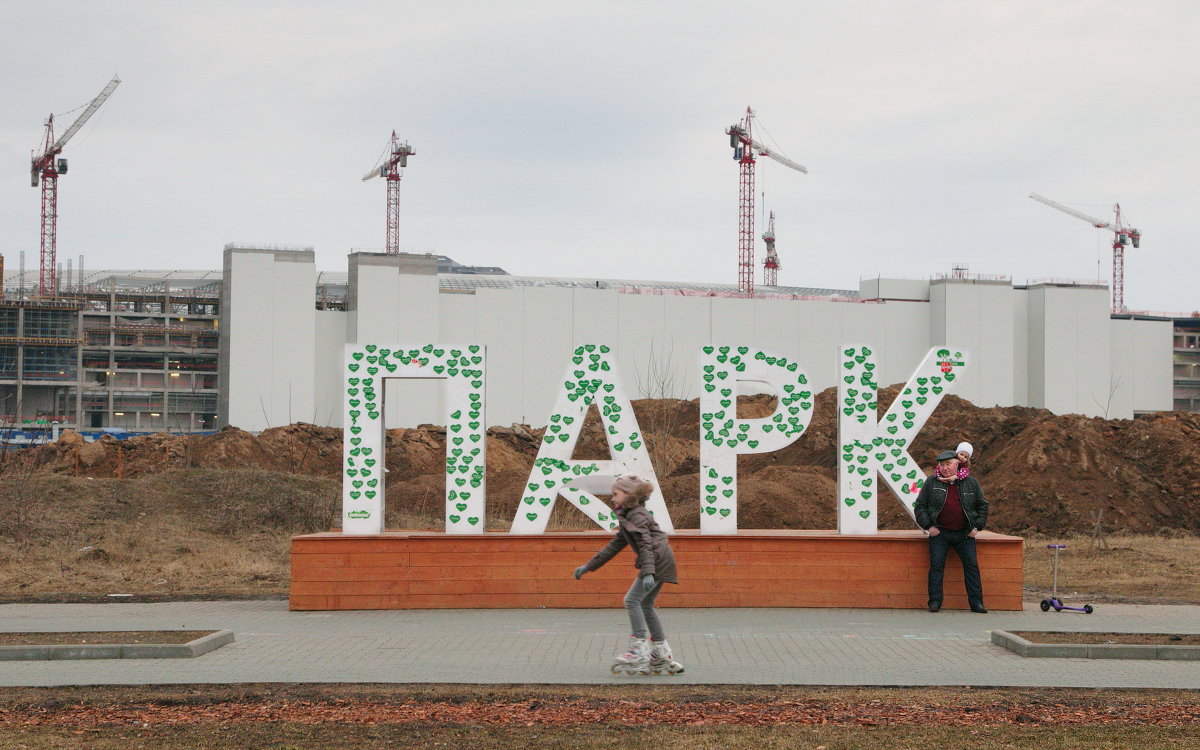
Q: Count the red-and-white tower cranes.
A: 5